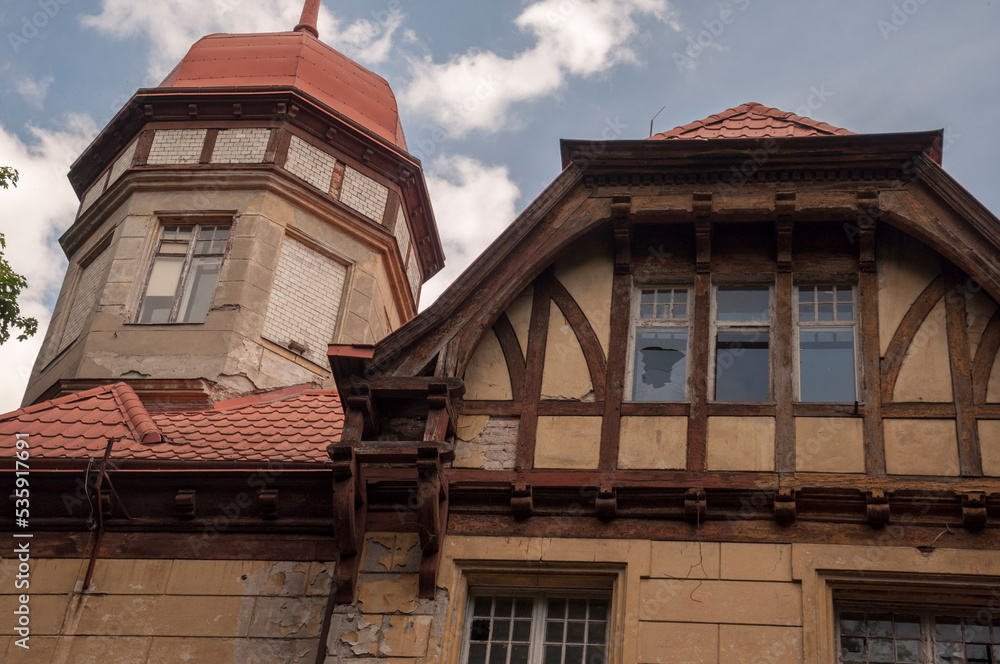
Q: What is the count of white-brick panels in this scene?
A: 10